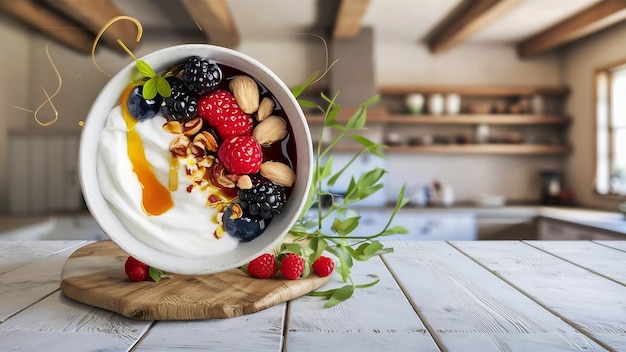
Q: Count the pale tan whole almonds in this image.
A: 4